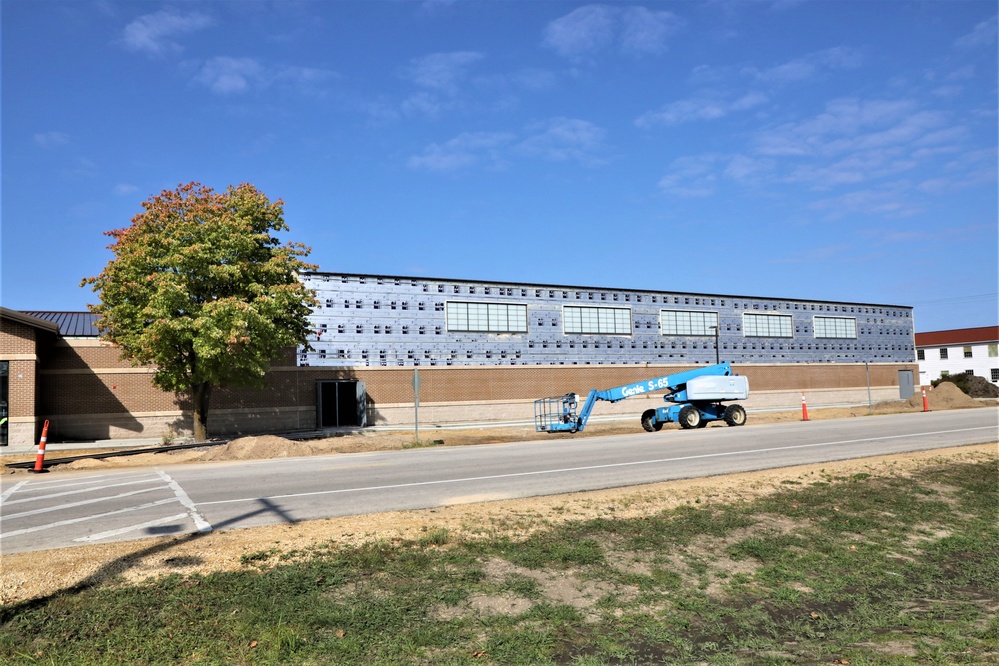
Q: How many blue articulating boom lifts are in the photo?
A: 1